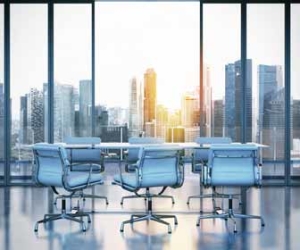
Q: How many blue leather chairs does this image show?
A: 6